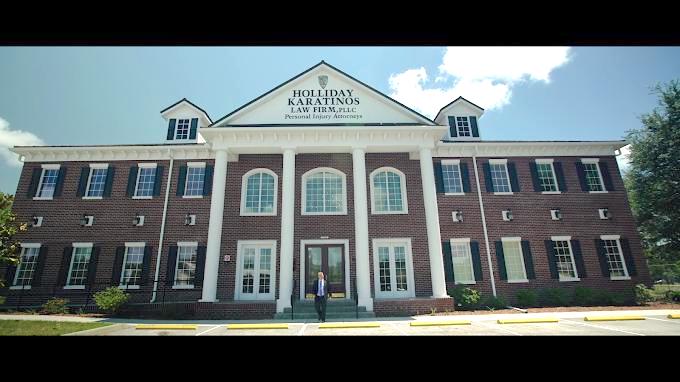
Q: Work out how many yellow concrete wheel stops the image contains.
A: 7